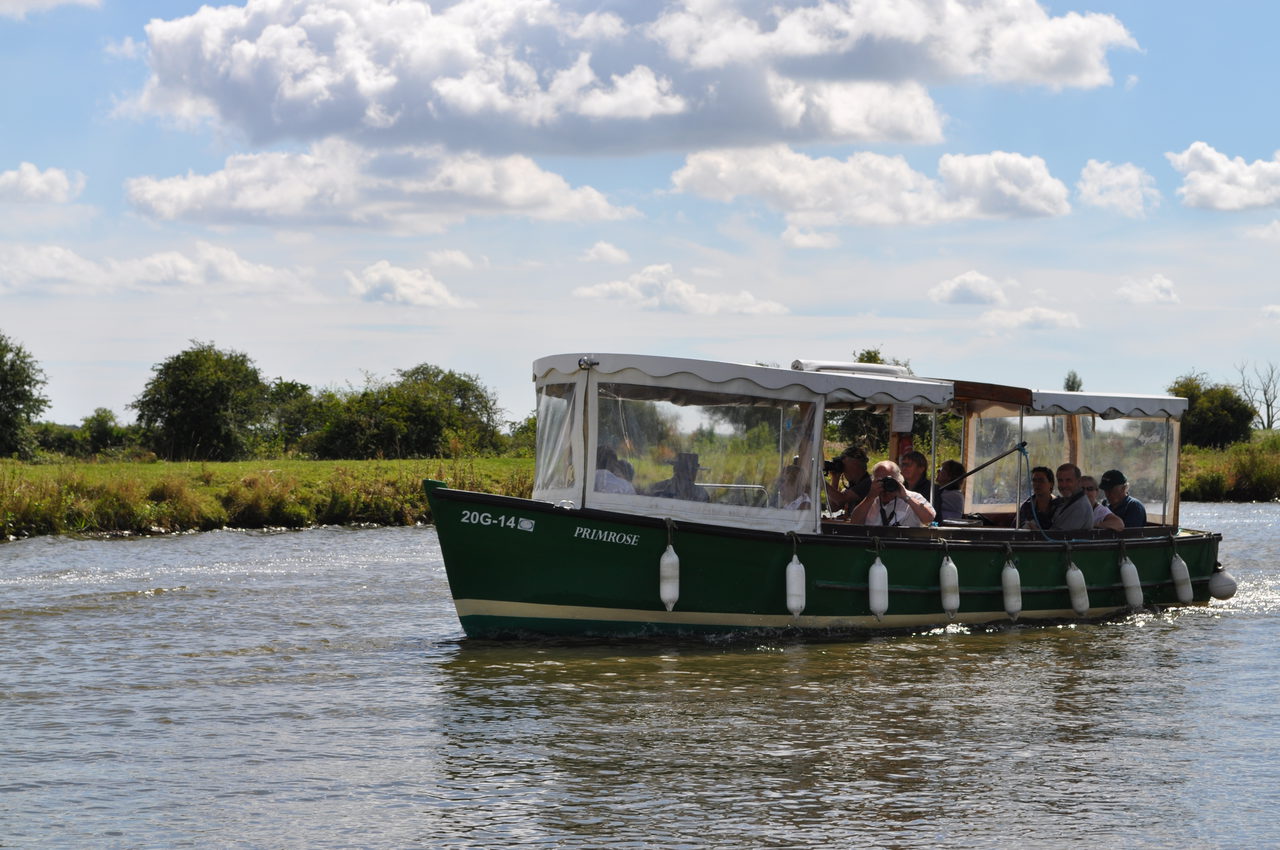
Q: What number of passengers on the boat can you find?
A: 12